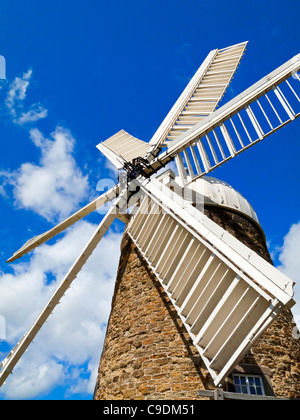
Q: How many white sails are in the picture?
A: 6